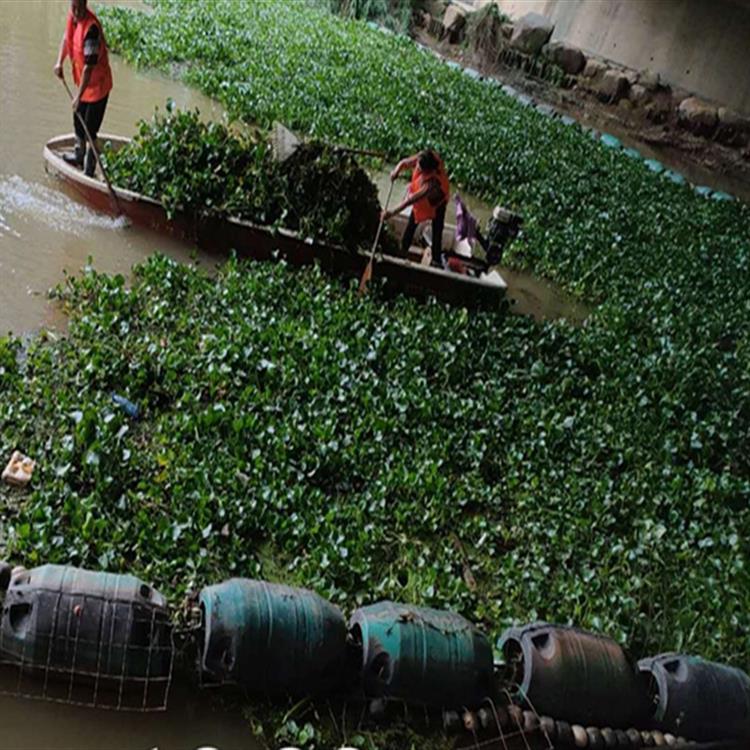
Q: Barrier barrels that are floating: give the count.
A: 5